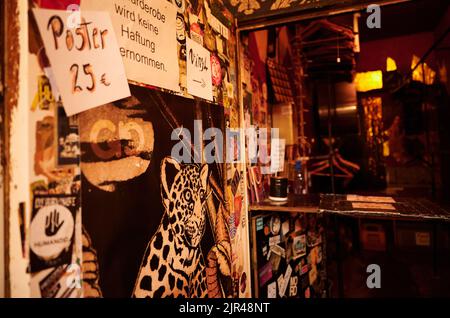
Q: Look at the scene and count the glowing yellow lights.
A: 3